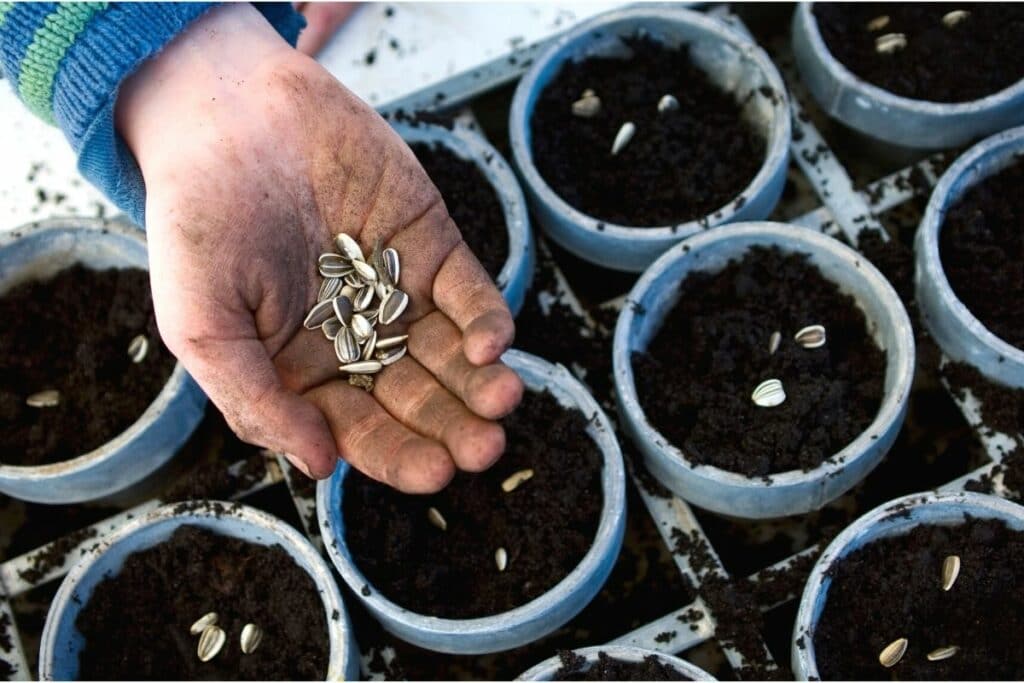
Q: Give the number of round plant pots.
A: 10